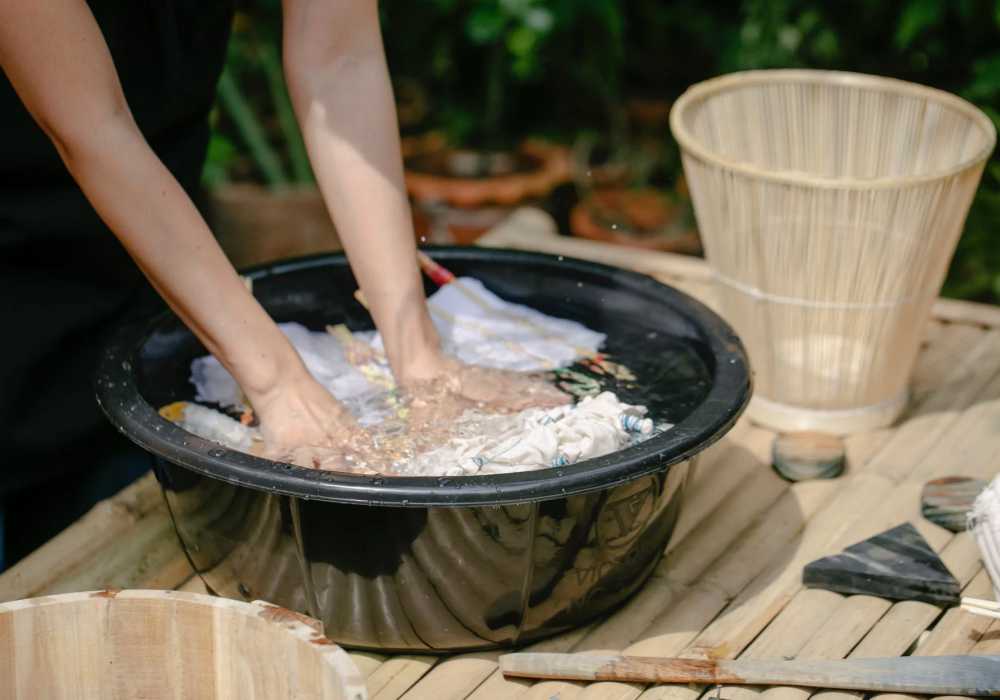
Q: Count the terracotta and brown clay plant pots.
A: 3